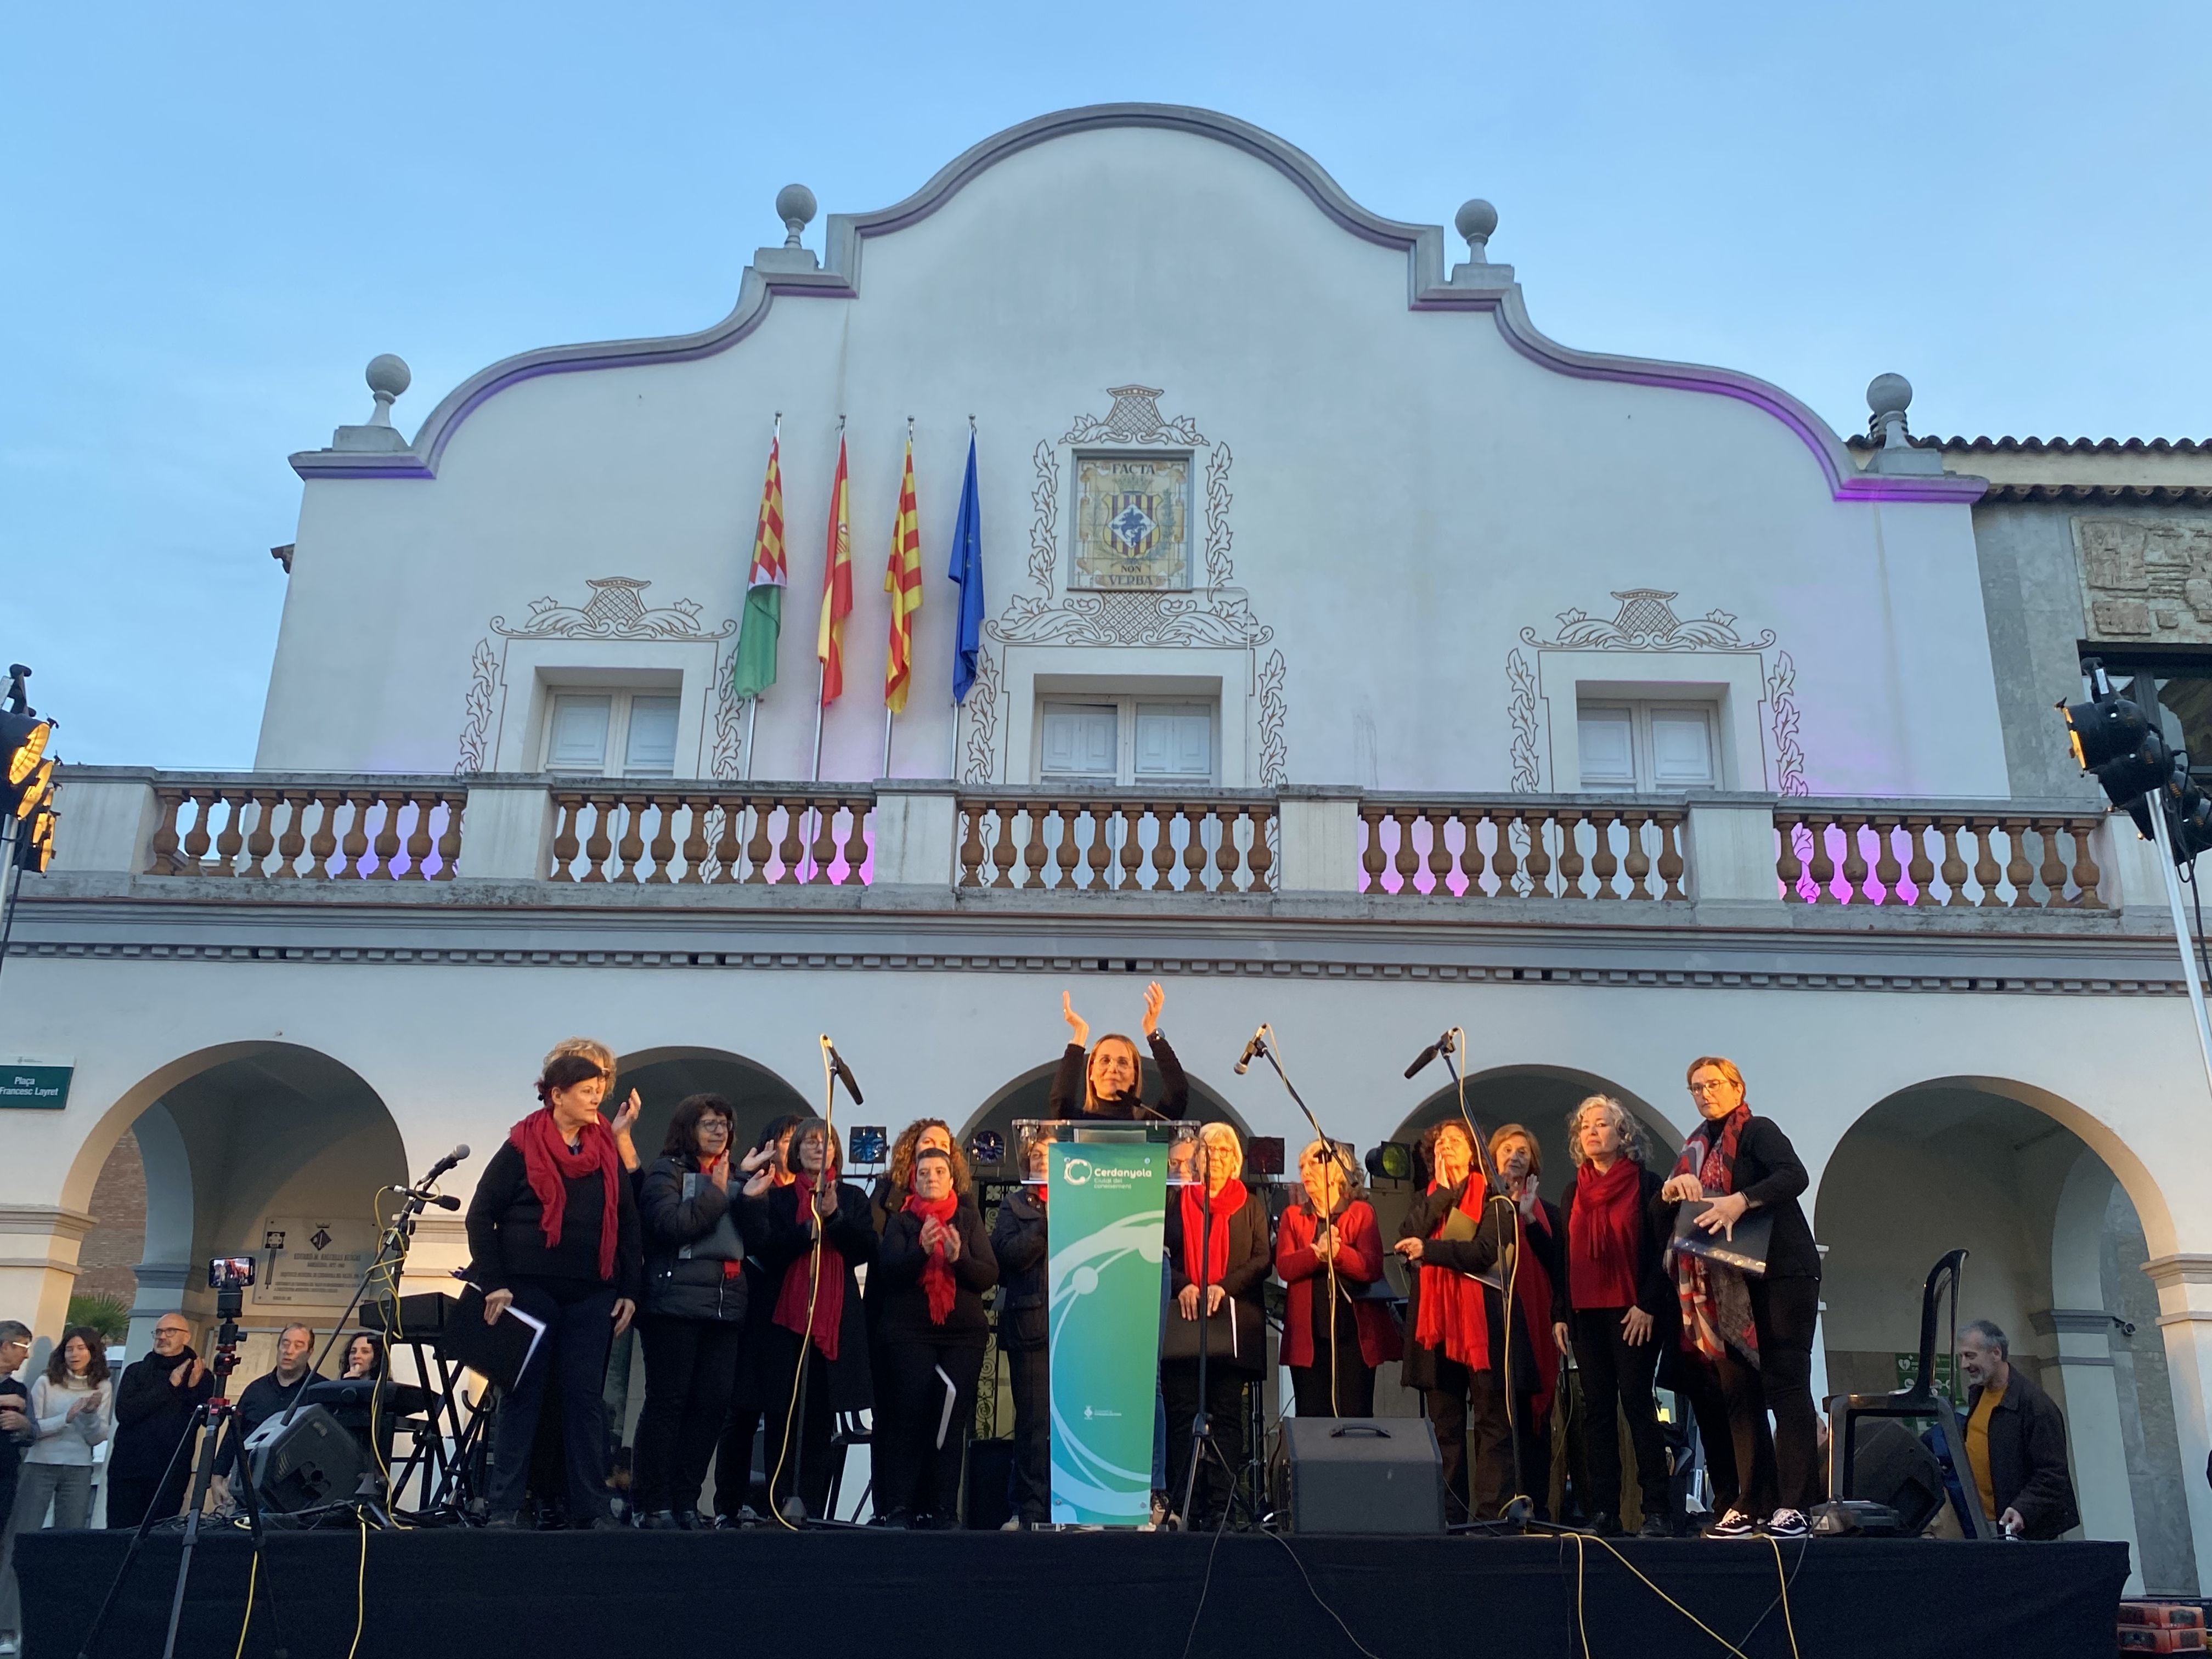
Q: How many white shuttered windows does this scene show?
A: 3